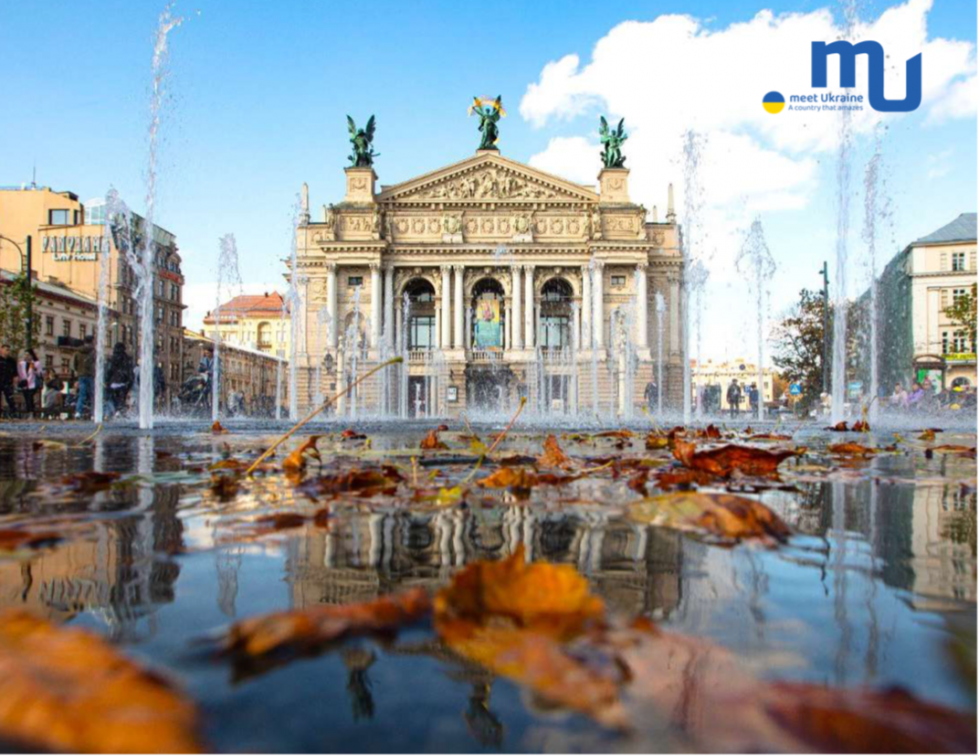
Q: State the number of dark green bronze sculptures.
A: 3